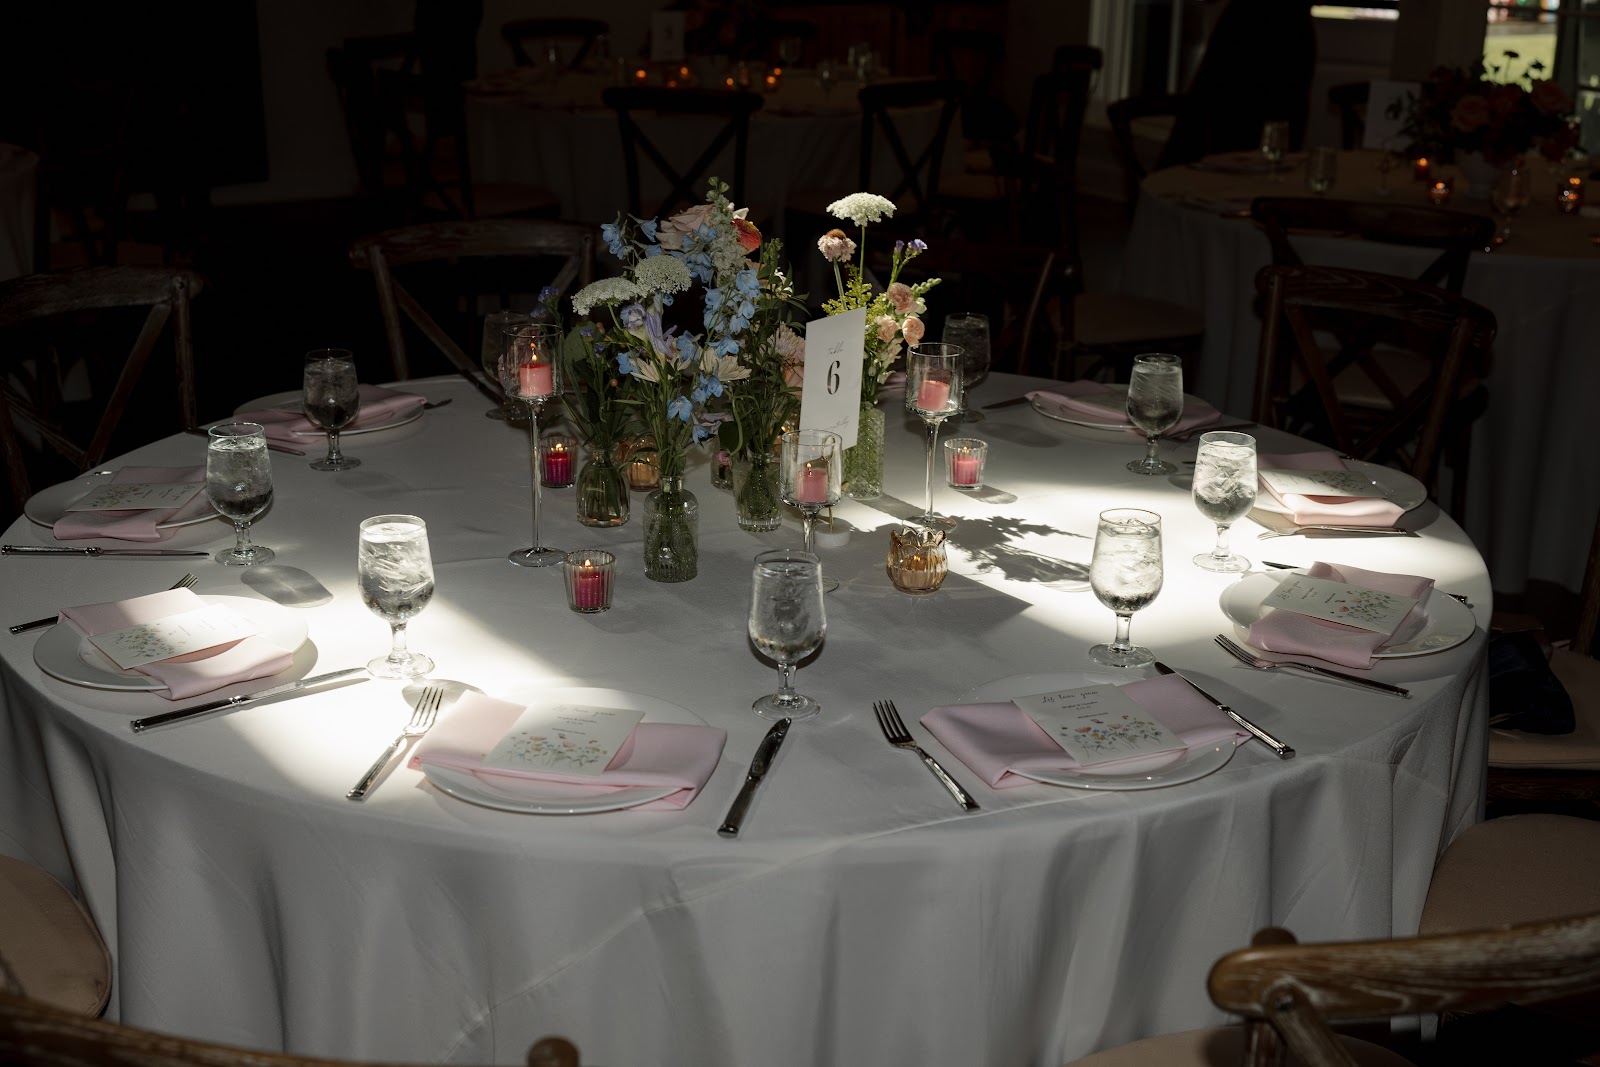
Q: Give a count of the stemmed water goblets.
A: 9